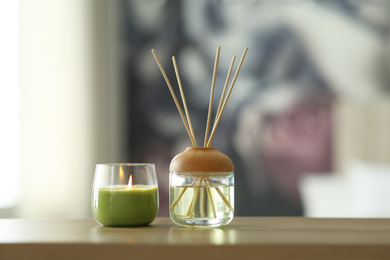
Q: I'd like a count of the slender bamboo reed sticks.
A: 5